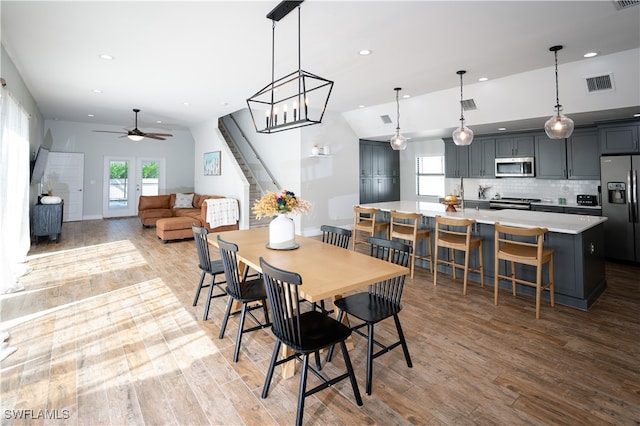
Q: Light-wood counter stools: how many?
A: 4